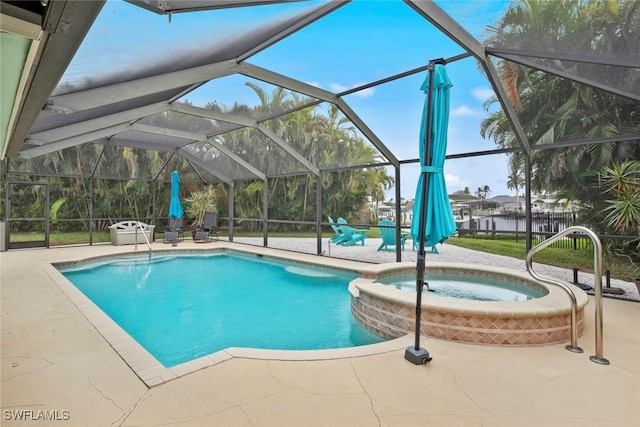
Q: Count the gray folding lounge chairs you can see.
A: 2